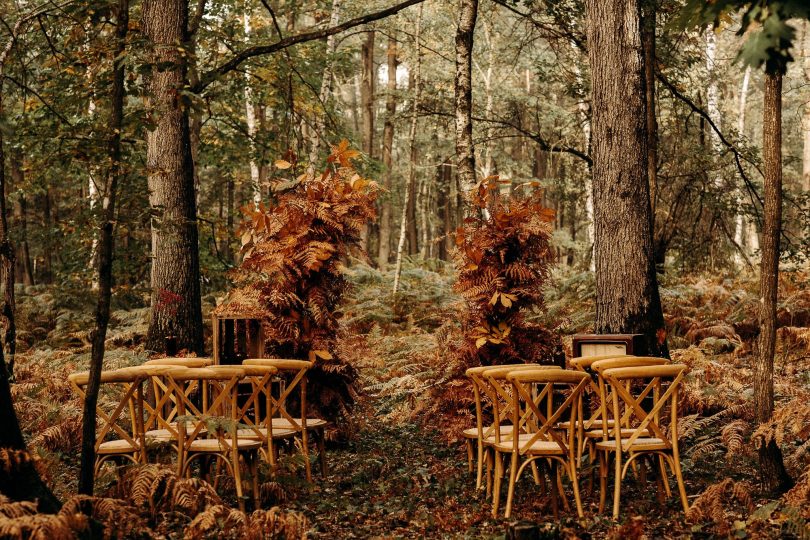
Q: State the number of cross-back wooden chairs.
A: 12